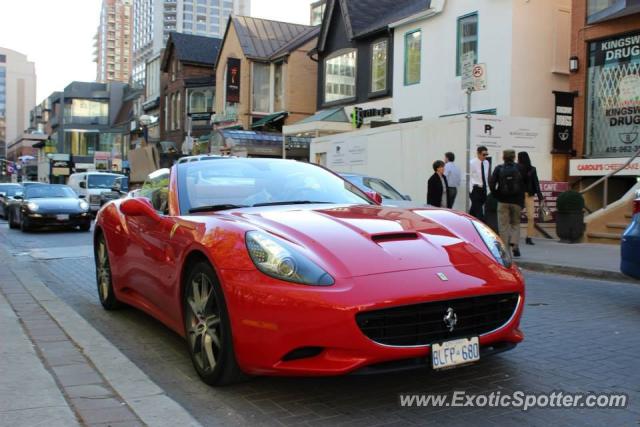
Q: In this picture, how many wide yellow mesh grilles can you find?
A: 0